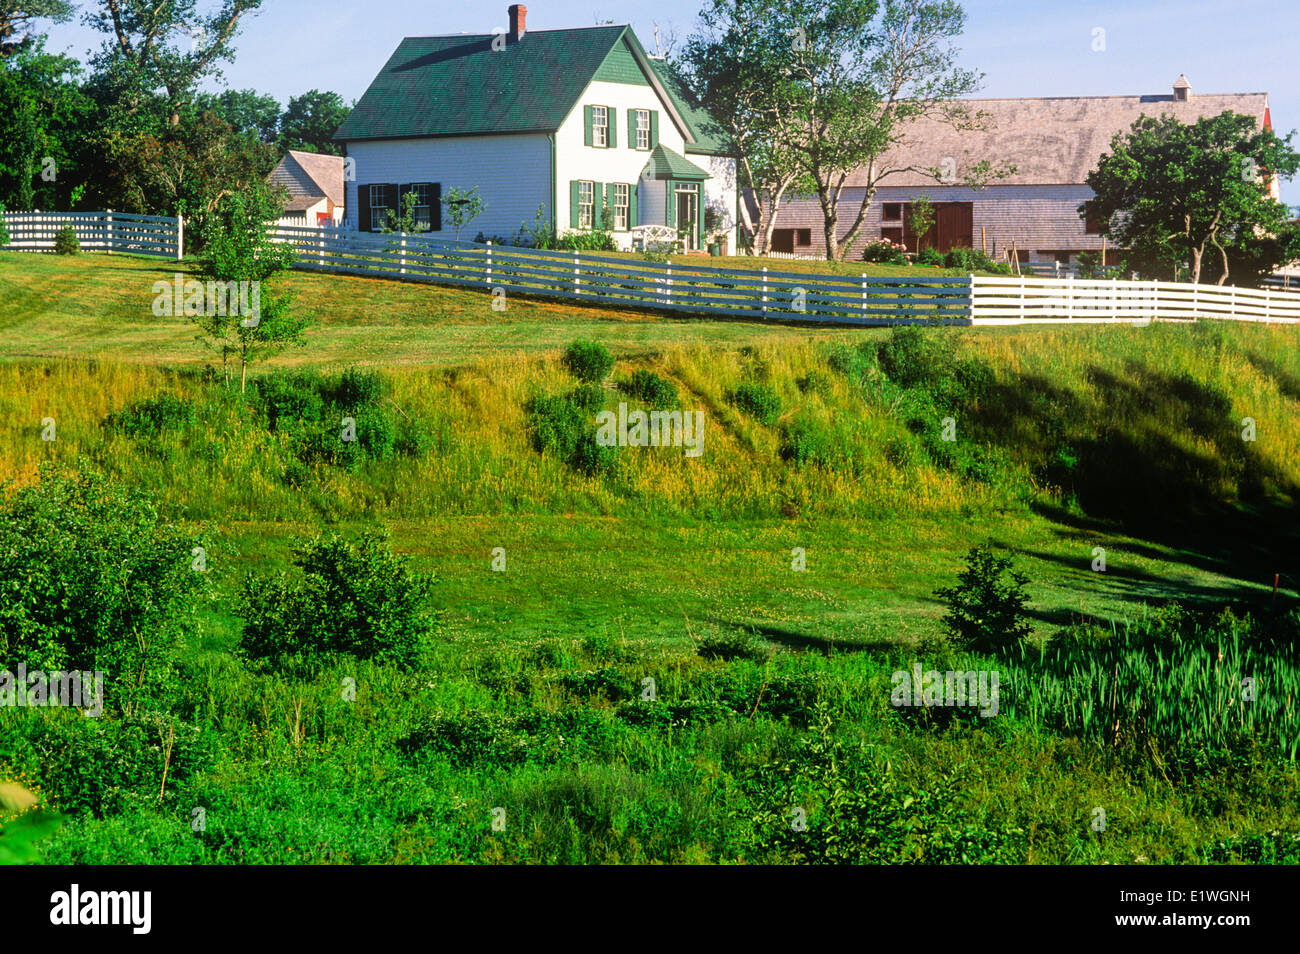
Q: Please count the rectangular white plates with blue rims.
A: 0